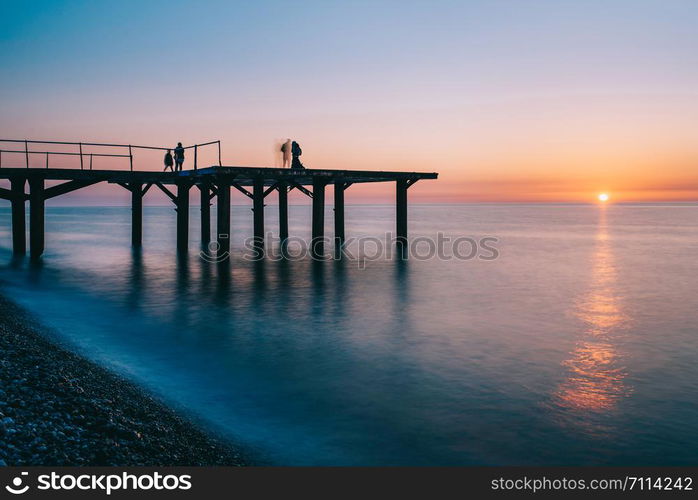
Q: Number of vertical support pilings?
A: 11